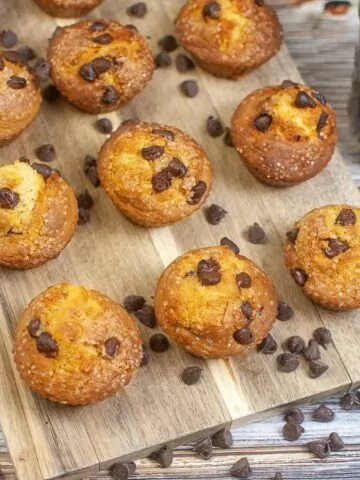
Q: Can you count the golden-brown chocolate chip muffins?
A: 10